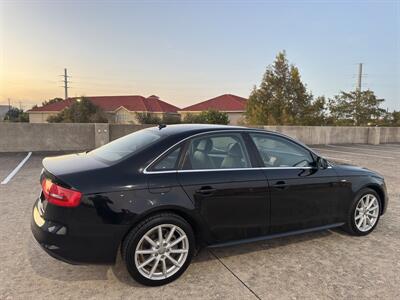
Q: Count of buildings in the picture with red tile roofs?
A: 2